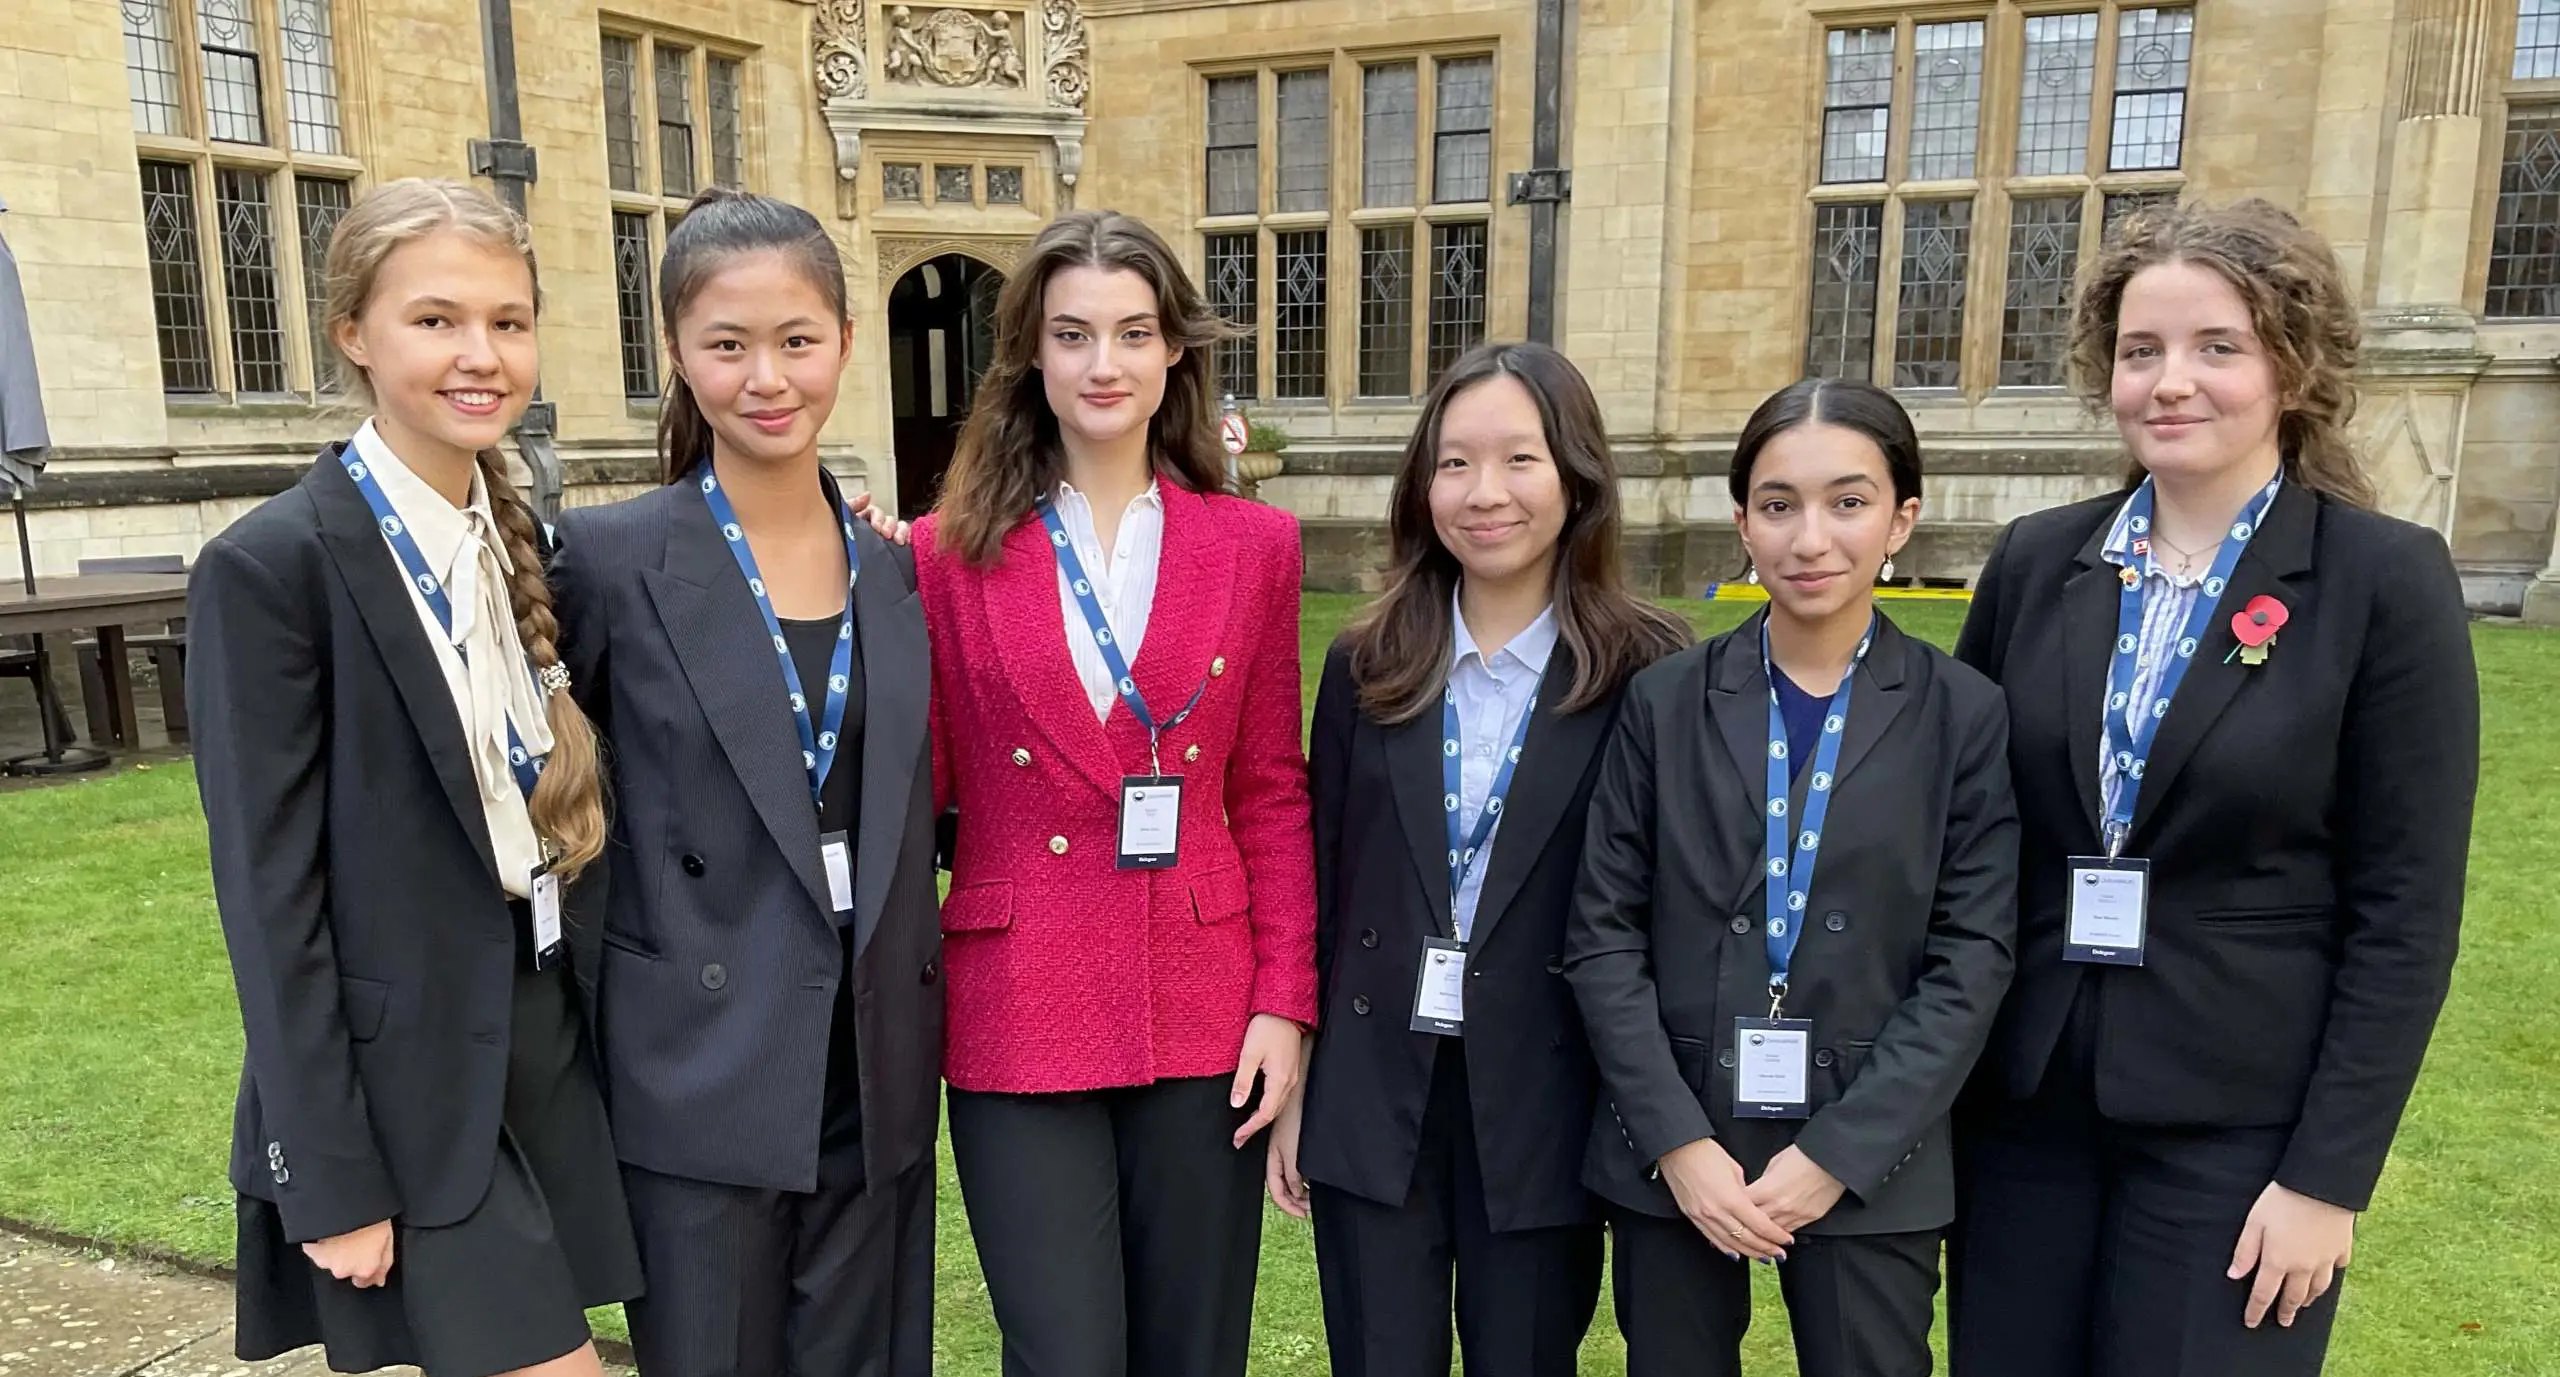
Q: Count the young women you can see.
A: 6